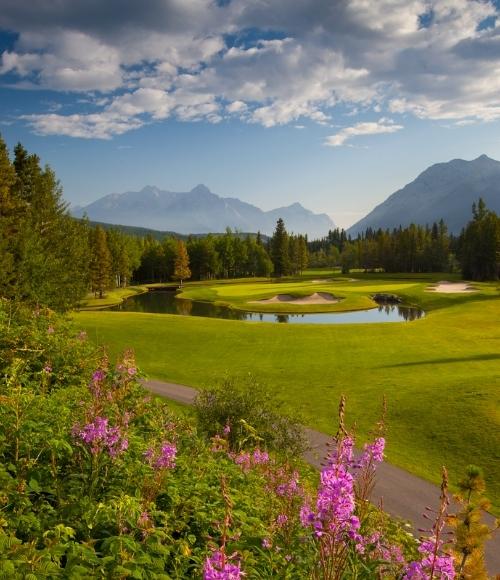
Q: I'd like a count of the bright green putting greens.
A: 1